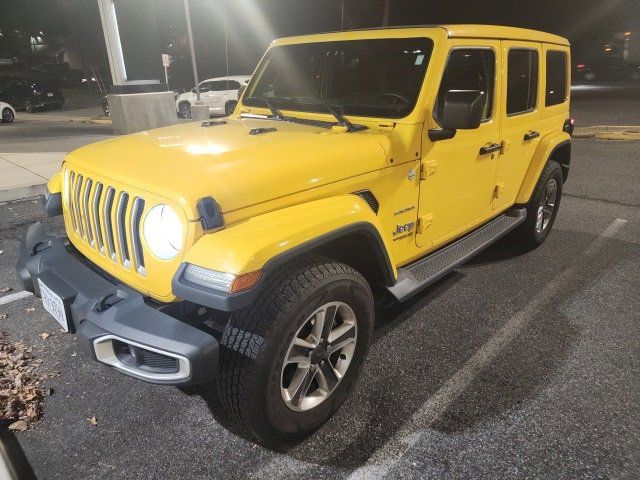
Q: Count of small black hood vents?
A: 2